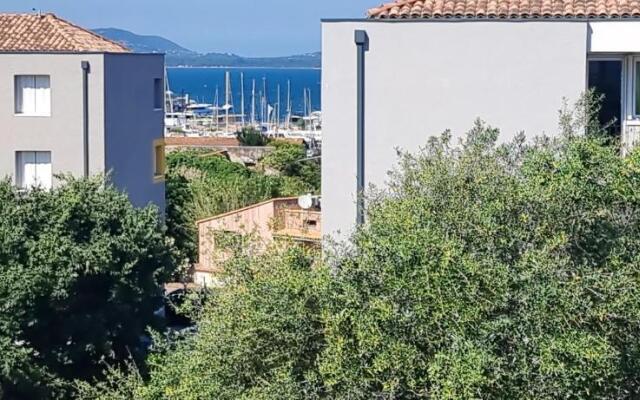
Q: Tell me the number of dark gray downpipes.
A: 2